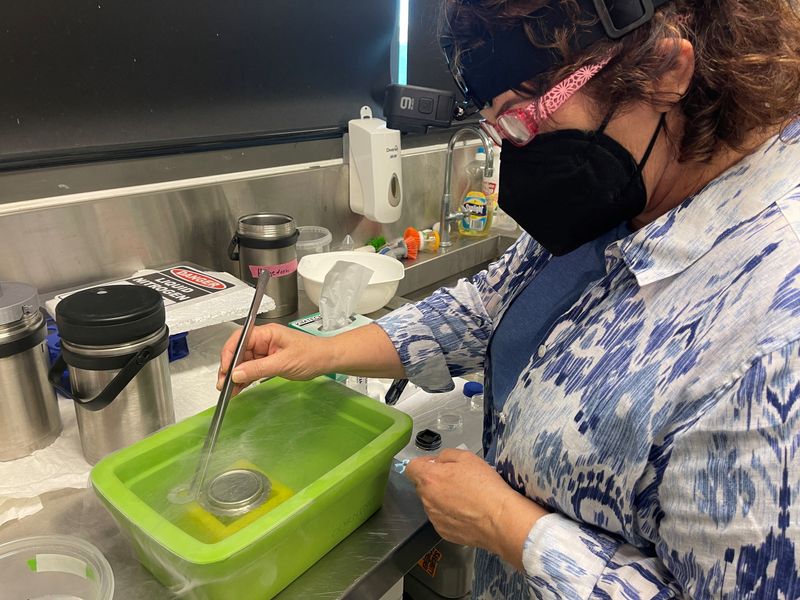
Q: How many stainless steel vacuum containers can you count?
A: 3